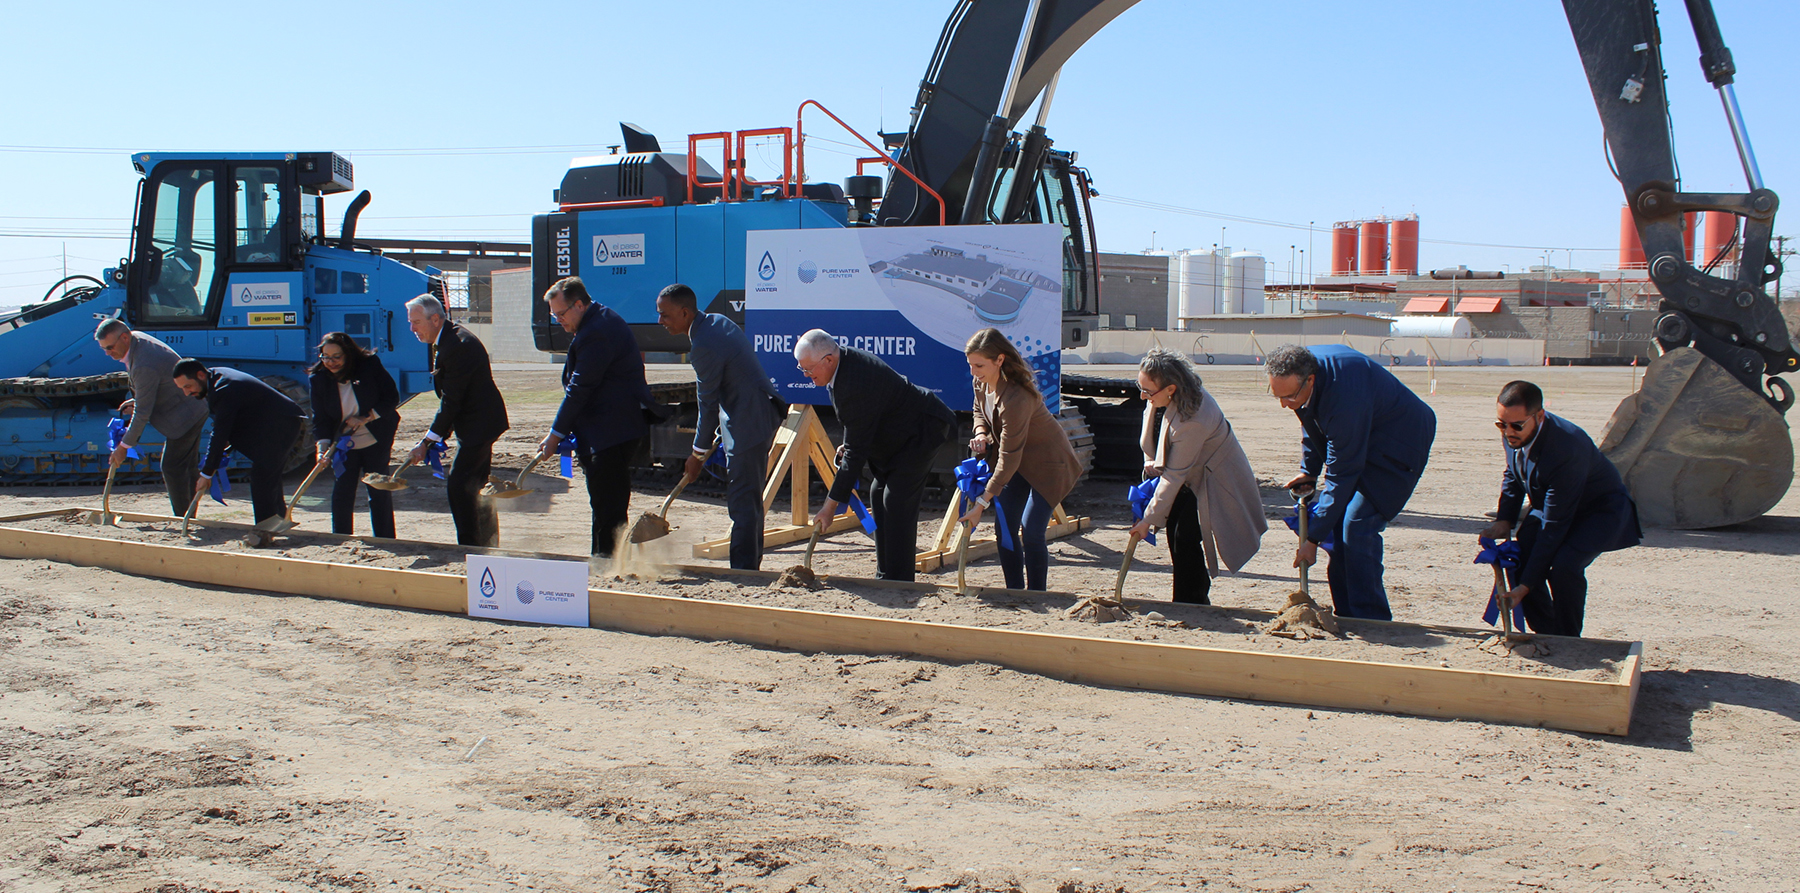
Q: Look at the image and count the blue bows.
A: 11